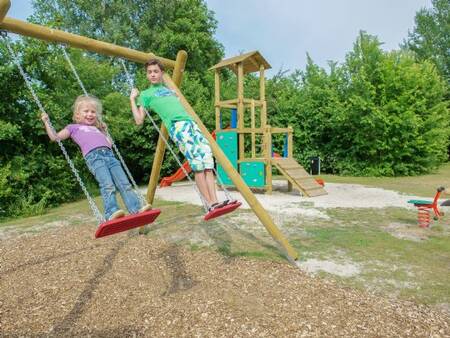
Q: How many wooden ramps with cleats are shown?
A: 1